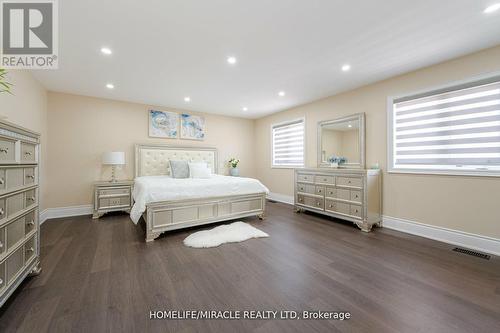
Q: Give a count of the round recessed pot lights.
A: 8